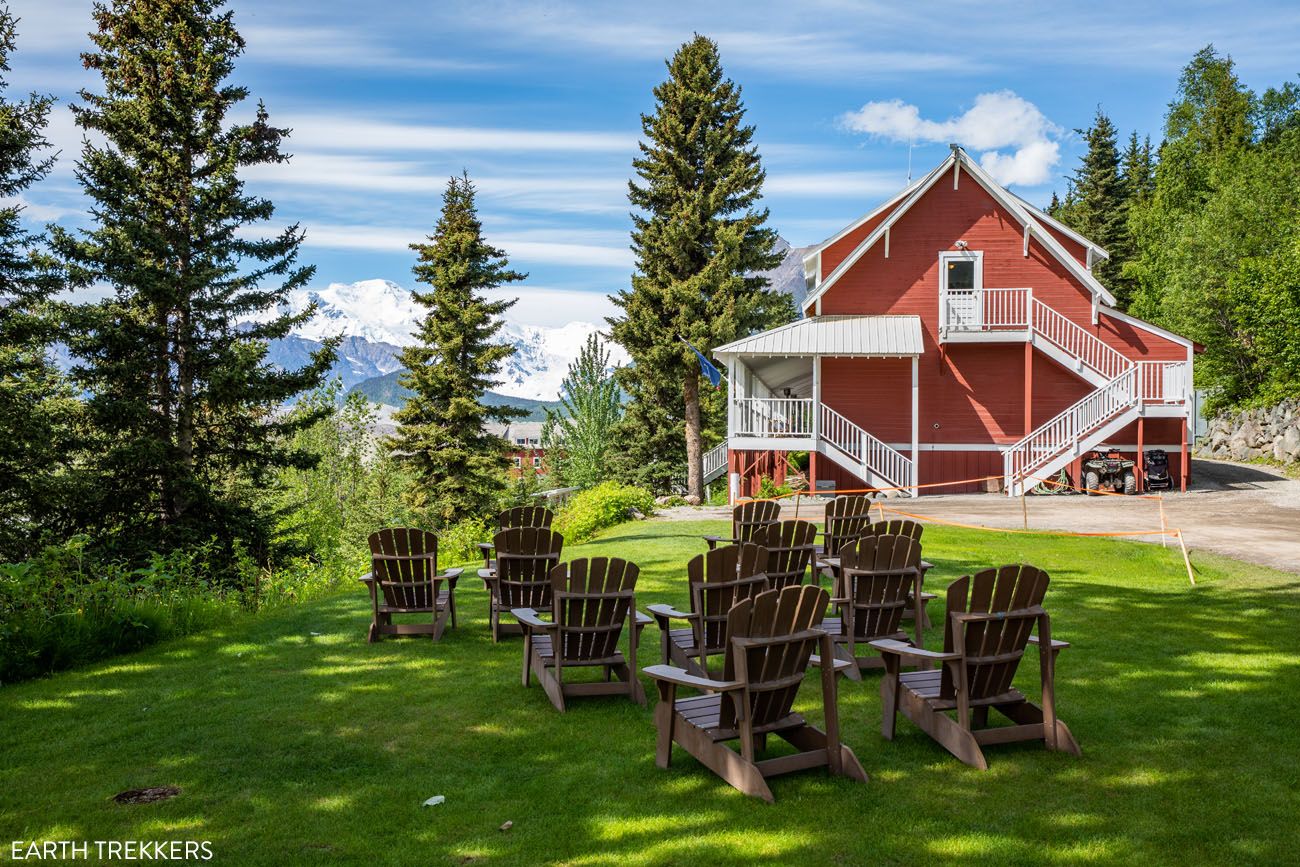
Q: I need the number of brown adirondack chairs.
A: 12